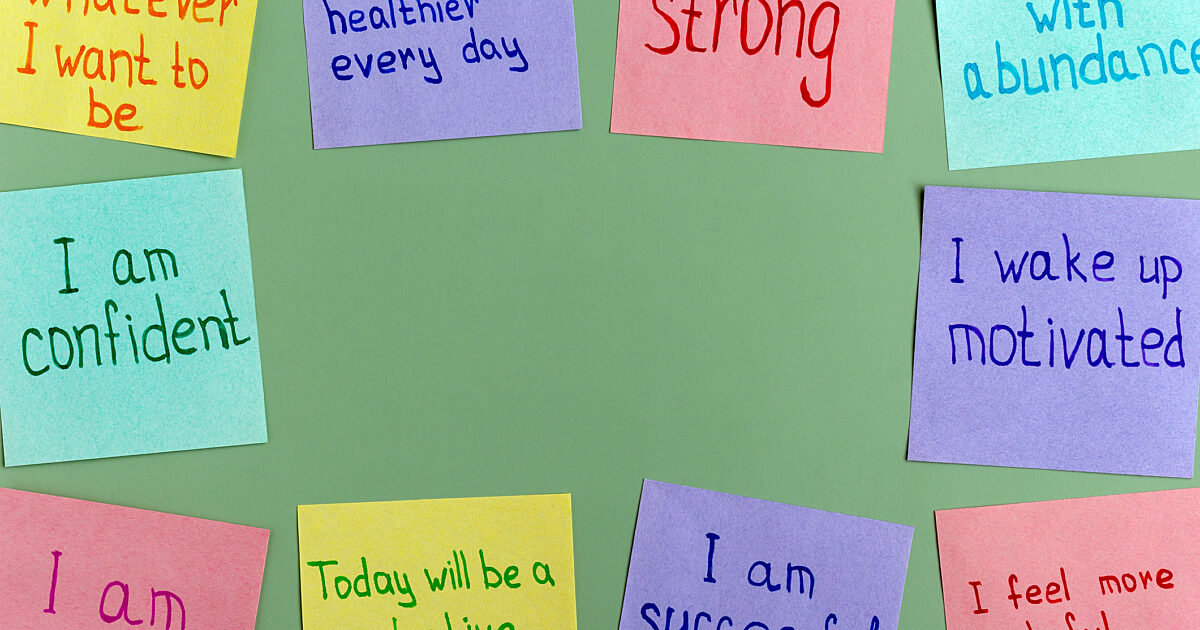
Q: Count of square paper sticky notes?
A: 10